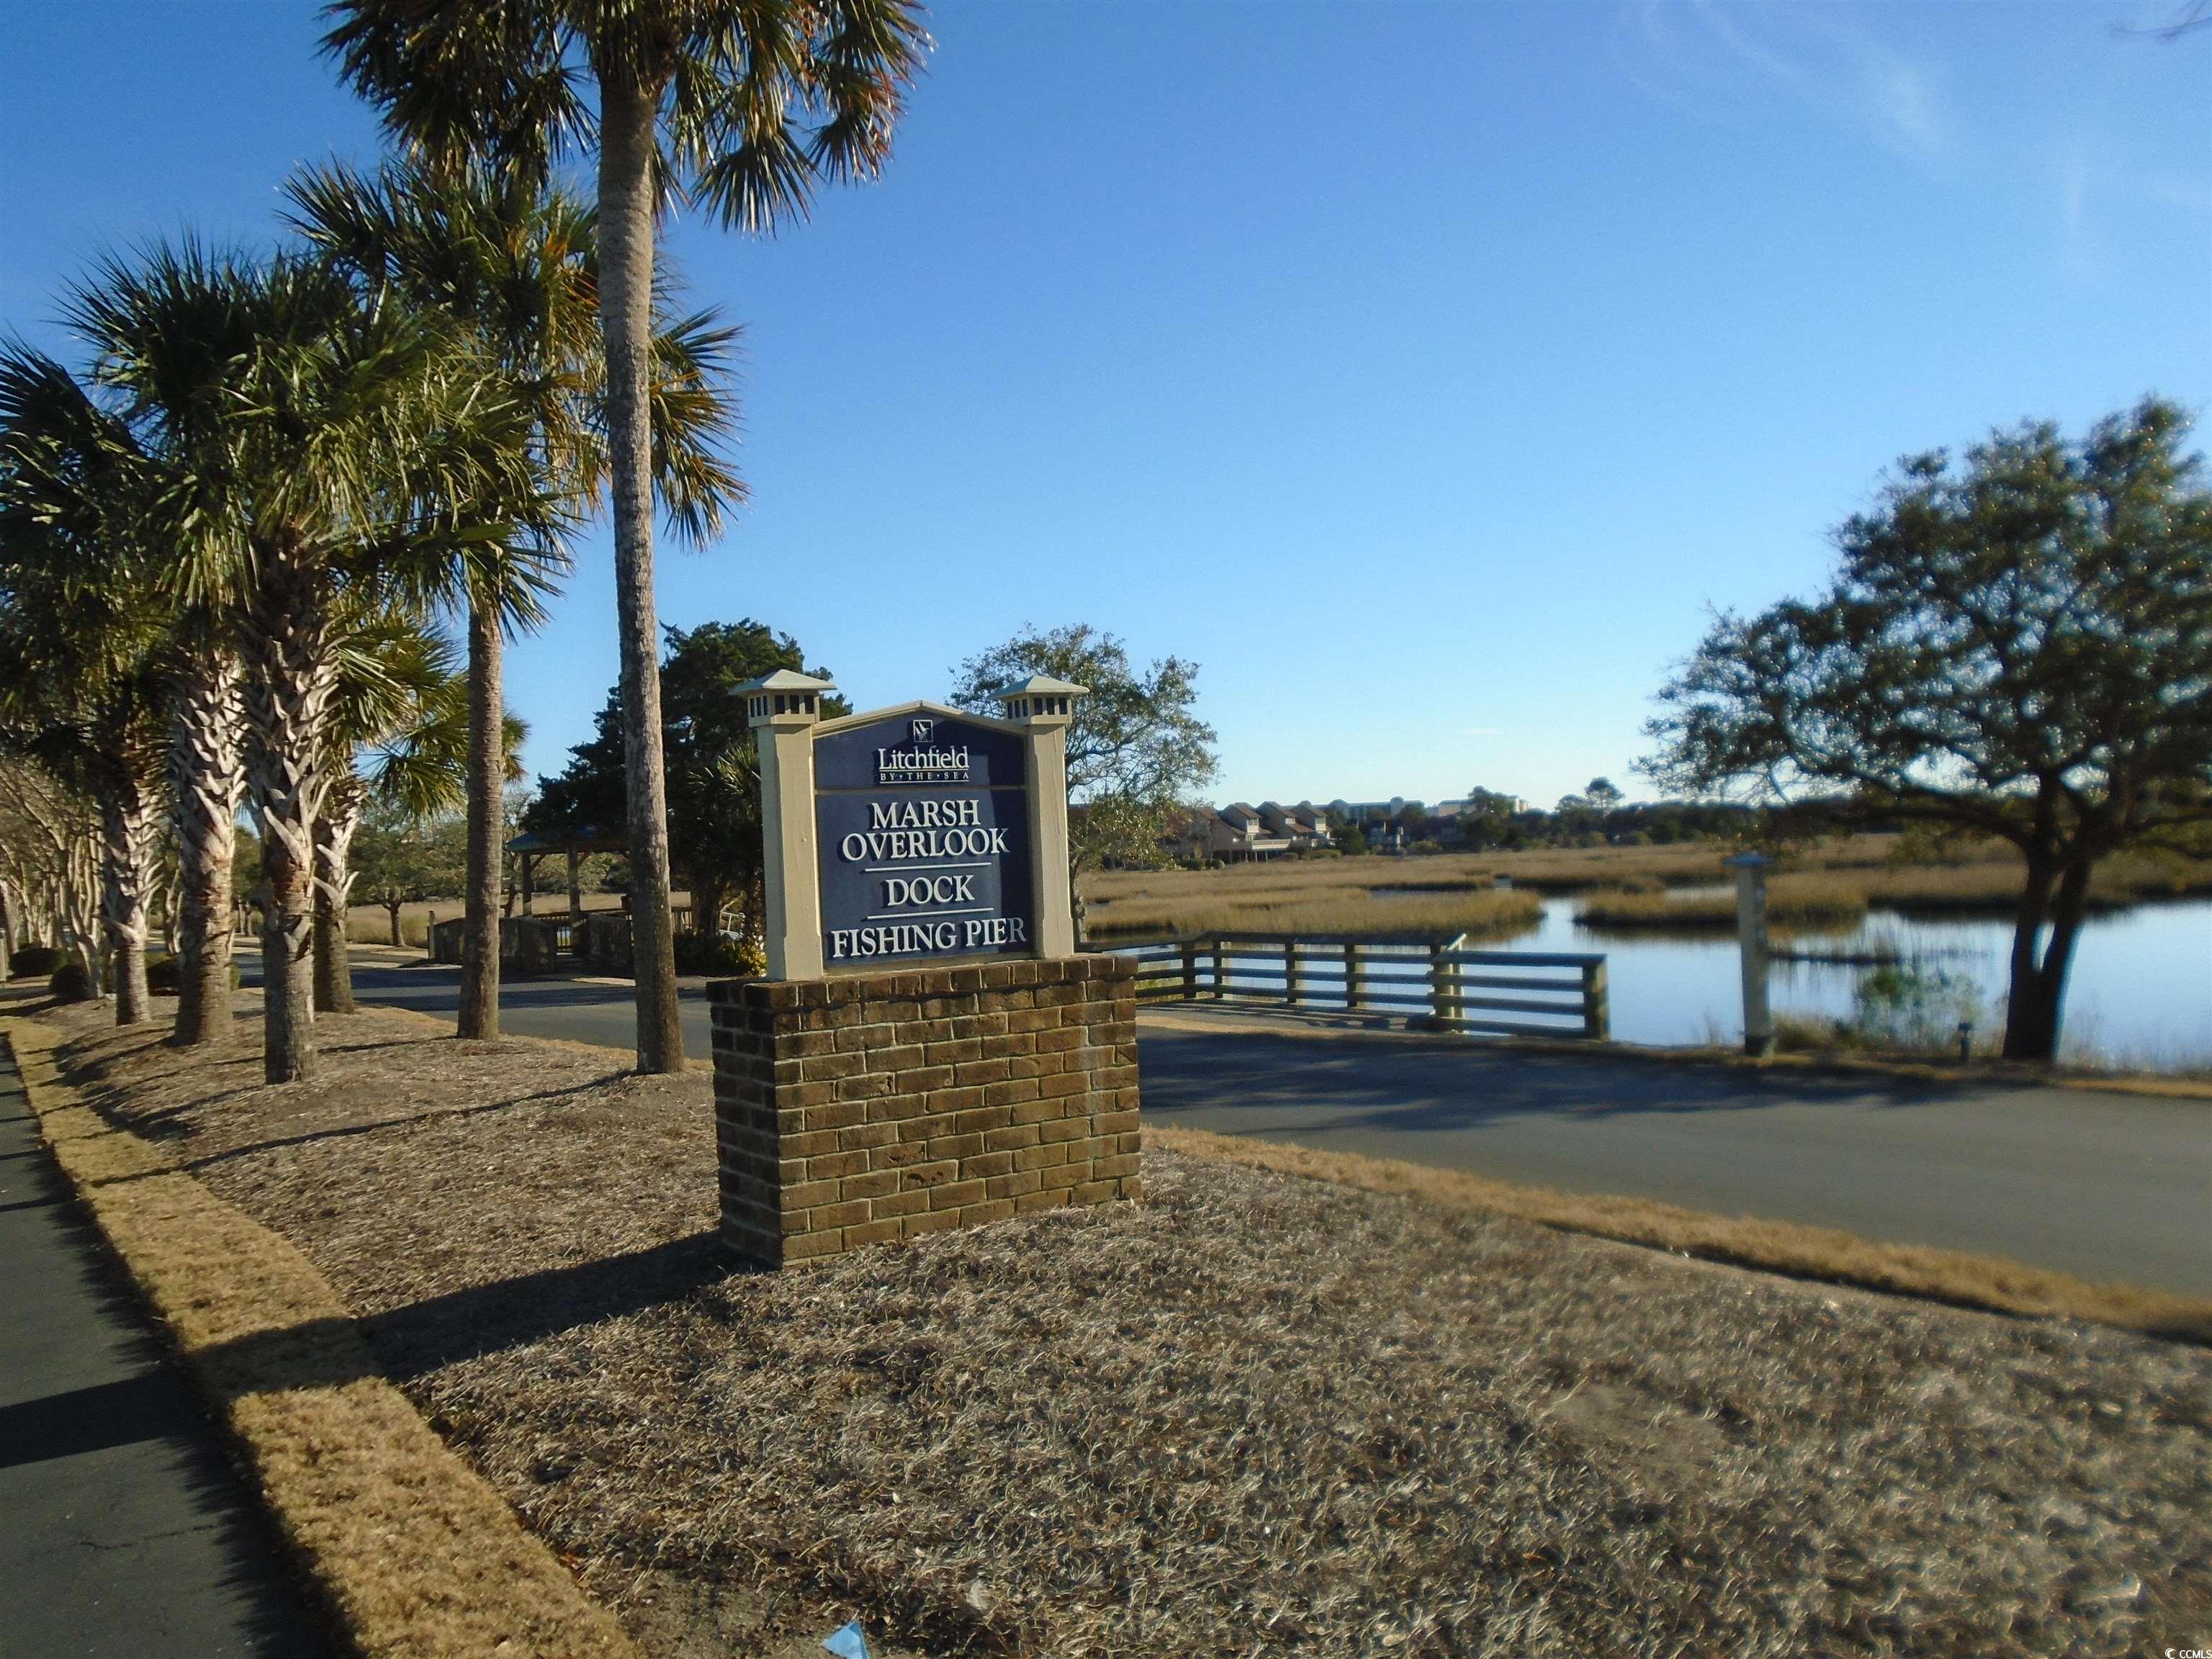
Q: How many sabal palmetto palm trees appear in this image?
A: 6